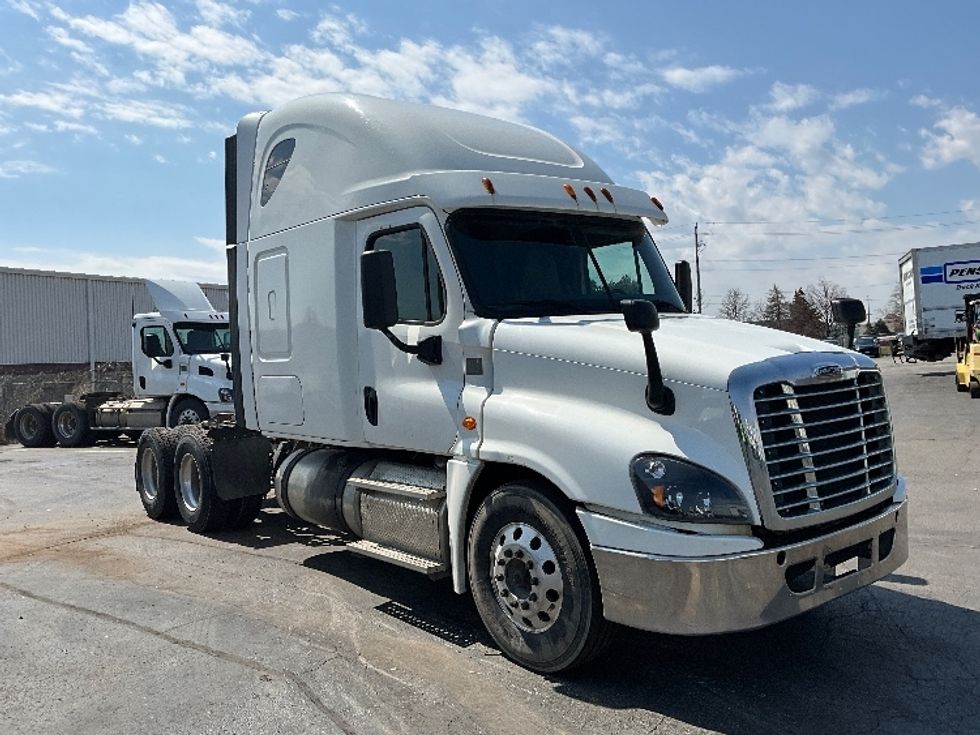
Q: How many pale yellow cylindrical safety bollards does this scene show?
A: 0